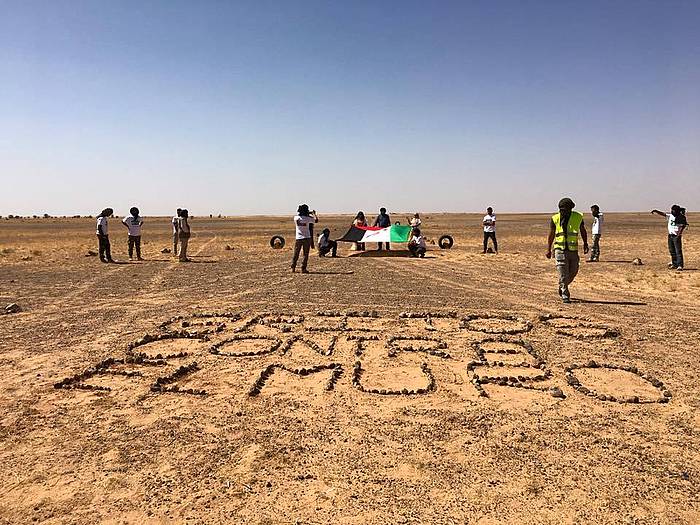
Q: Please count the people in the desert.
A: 14